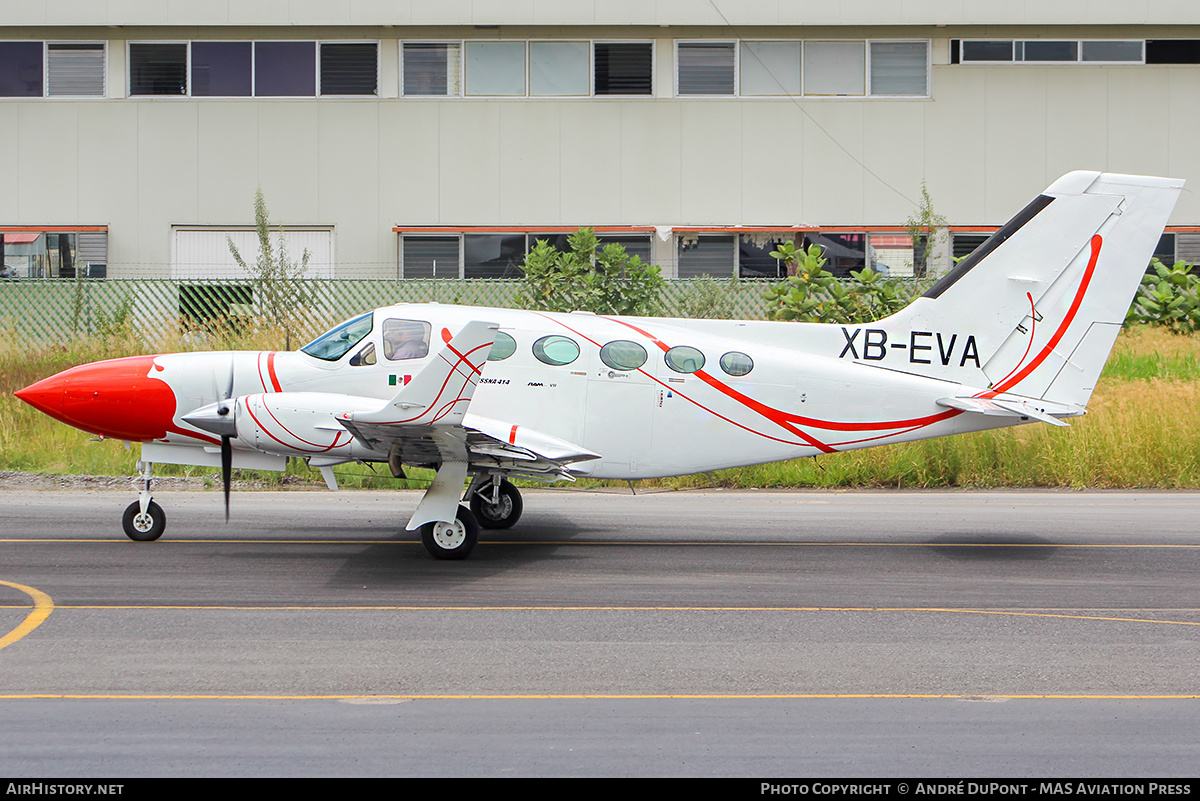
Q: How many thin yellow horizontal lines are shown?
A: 3